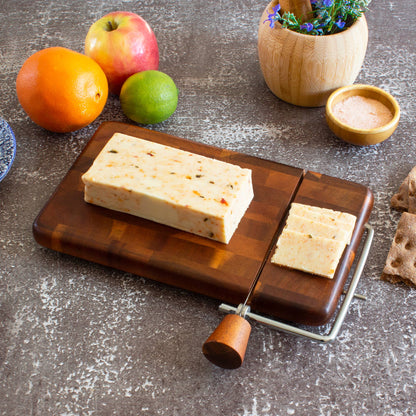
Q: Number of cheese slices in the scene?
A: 4